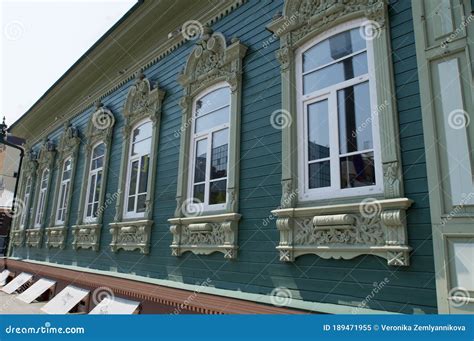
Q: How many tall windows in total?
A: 7